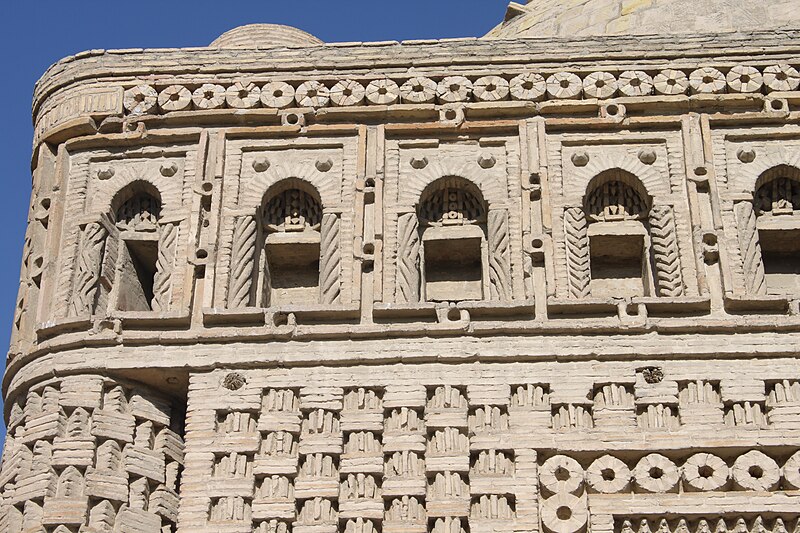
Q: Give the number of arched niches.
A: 5